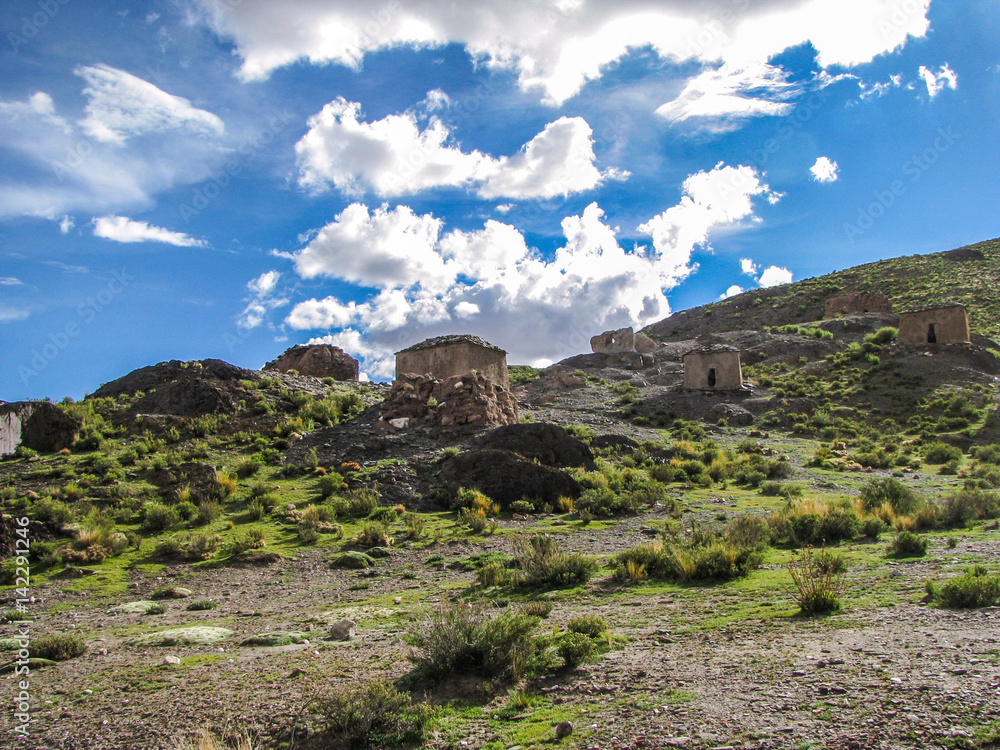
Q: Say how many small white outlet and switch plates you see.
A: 0